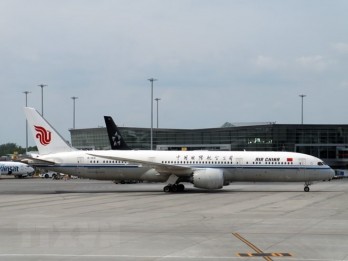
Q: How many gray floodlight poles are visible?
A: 6